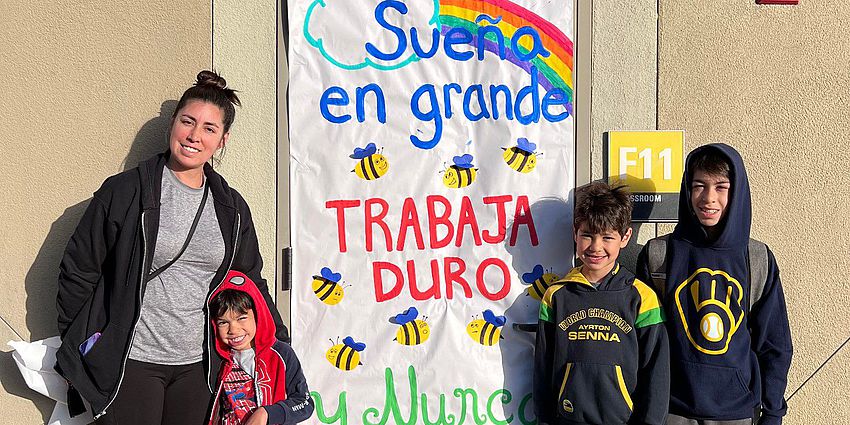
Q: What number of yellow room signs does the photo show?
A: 1